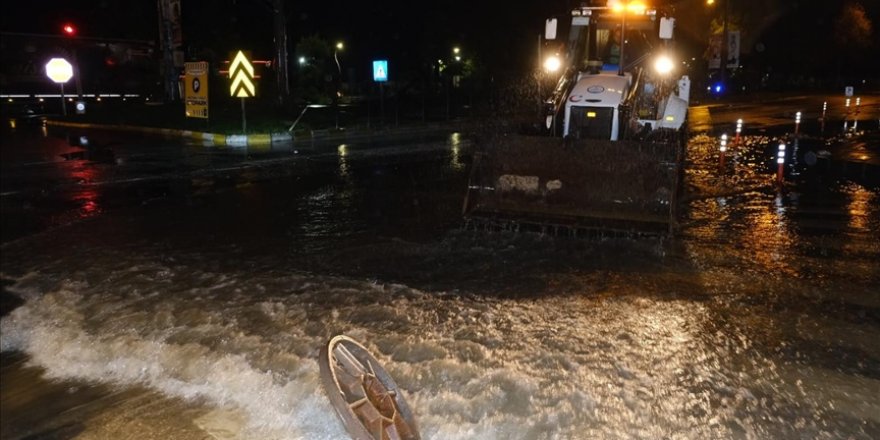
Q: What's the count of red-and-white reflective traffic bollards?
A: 7